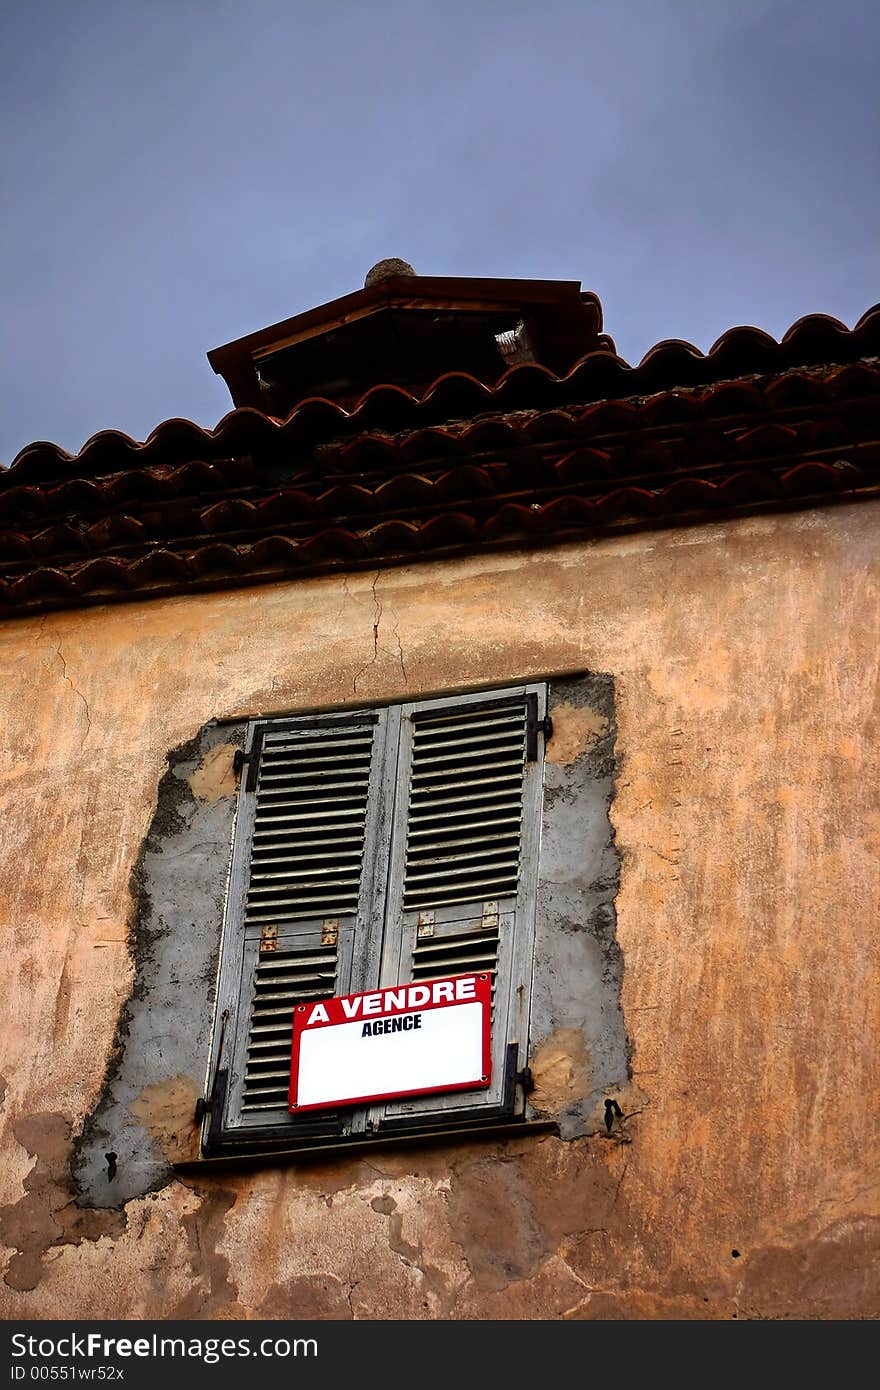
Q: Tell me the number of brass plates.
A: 4